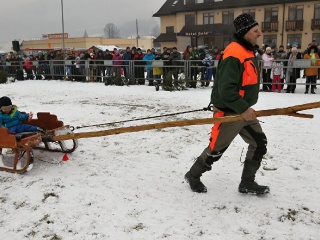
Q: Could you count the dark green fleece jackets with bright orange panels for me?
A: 1